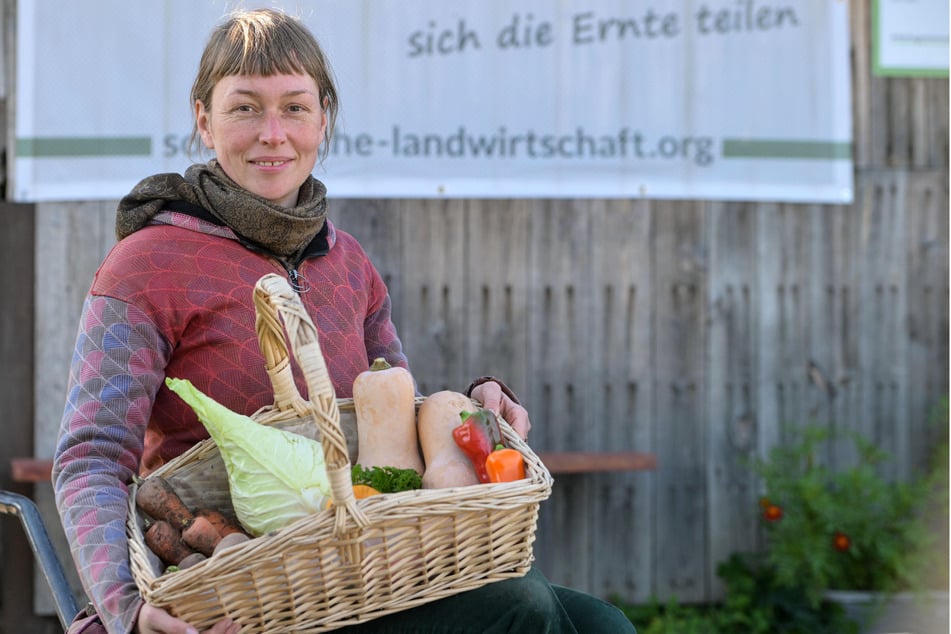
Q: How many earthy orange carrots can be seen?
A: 4